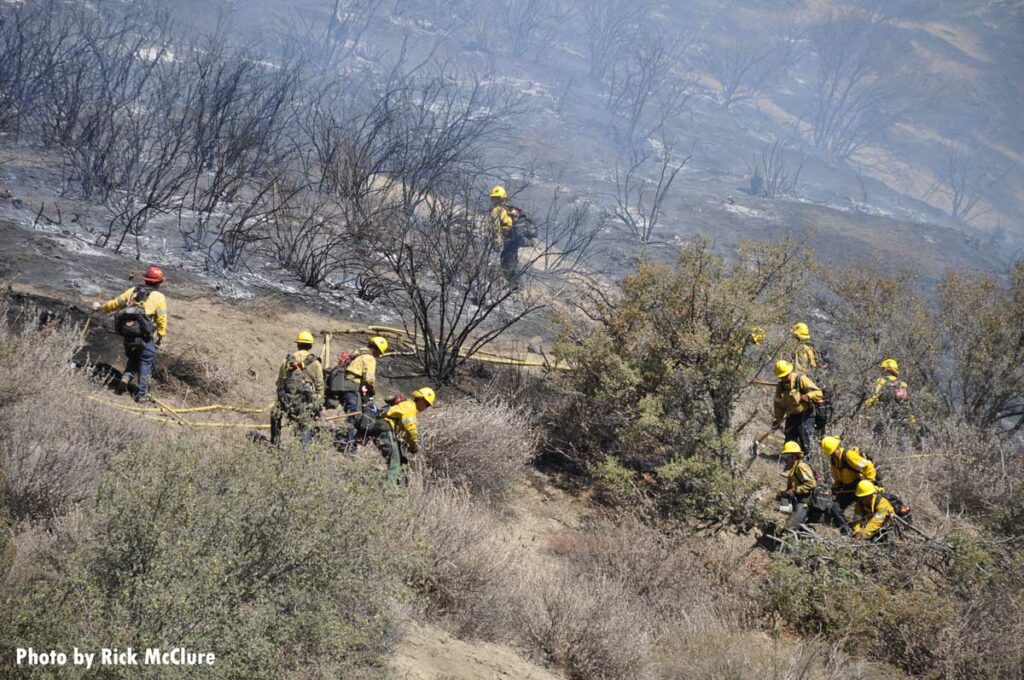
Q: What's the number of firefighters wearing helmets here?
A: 12